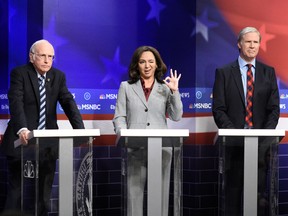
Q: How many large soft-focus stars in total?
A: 5